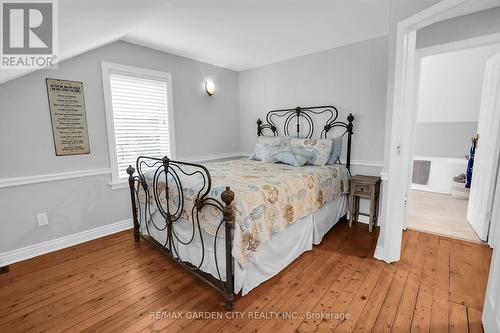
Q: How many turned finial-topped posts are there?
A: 4